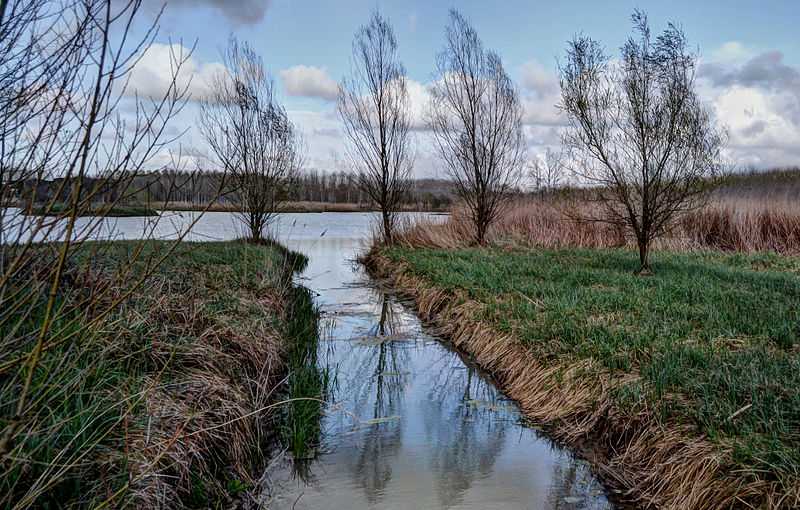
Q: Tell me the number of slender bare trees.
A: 4